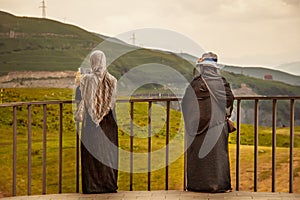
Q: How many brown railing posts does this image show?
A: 13